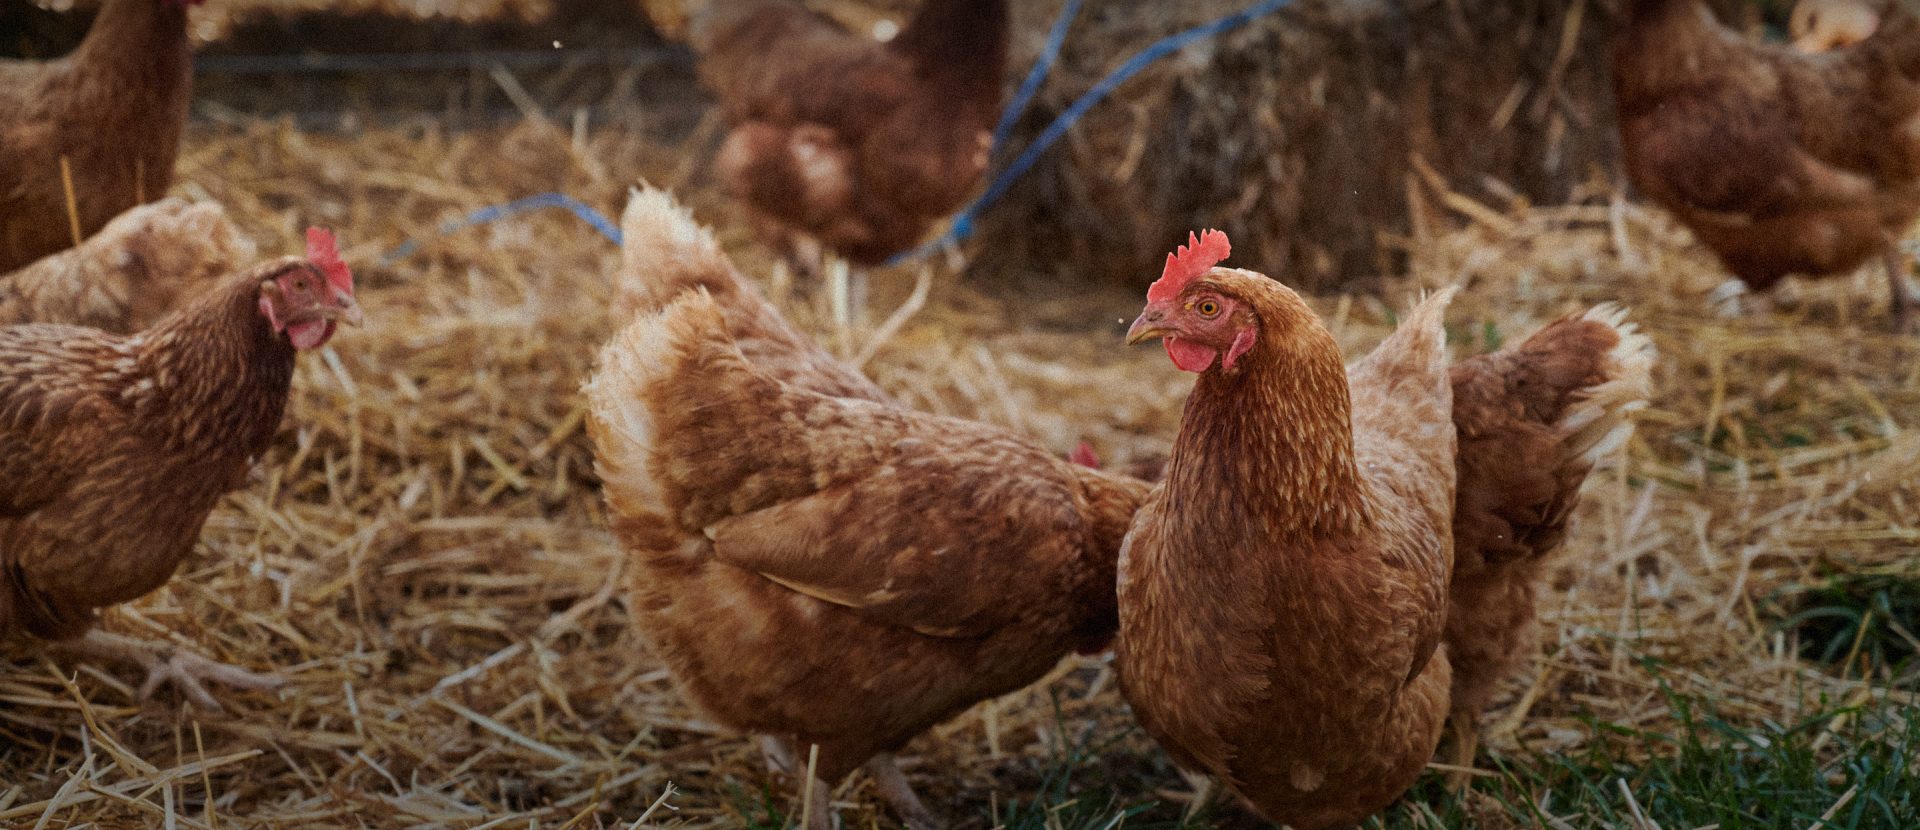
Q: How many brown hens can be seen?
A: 9